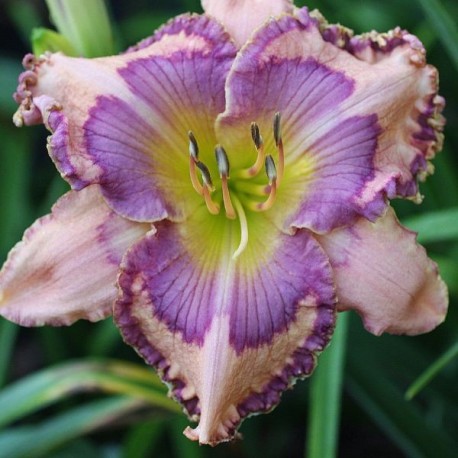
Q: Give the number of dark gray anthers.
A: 6